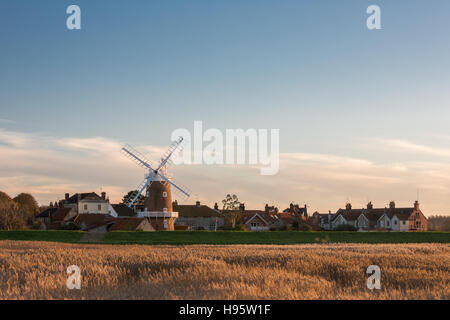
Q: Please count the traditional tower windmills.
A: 1